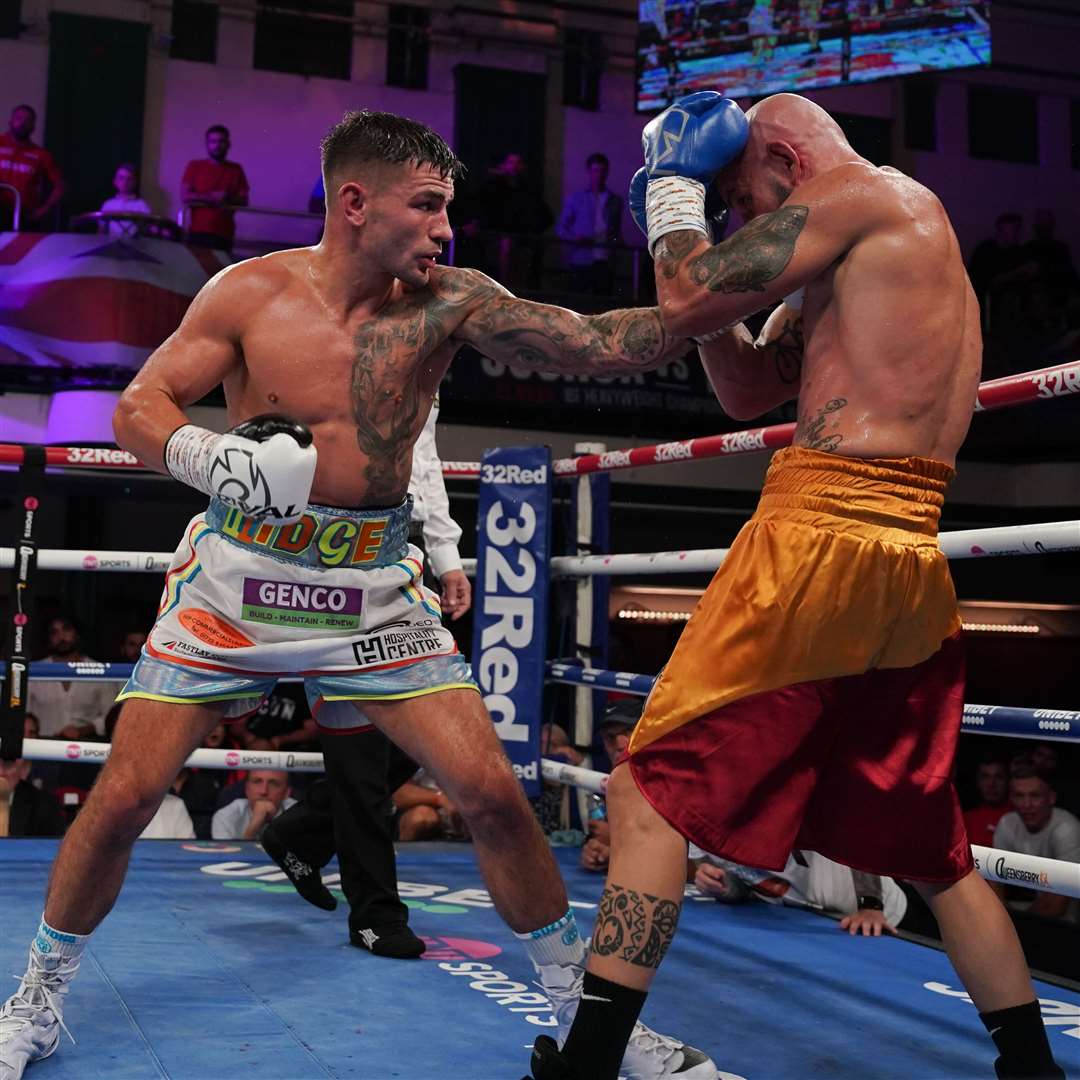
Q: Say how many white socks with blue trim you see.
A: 2